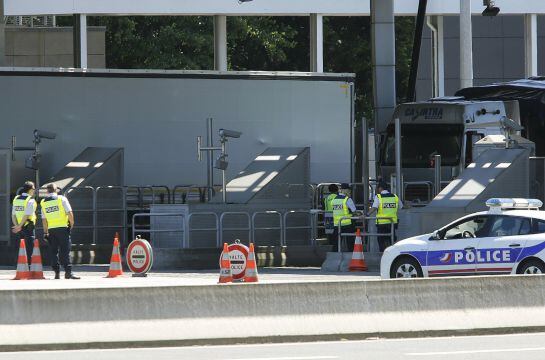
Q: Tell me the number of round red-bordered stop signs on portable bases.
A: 2